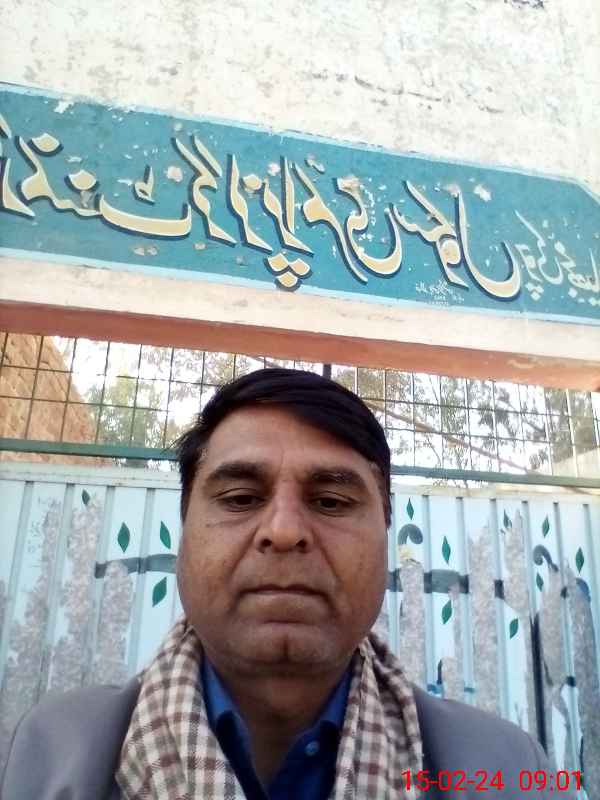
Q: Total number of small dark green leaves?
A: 12